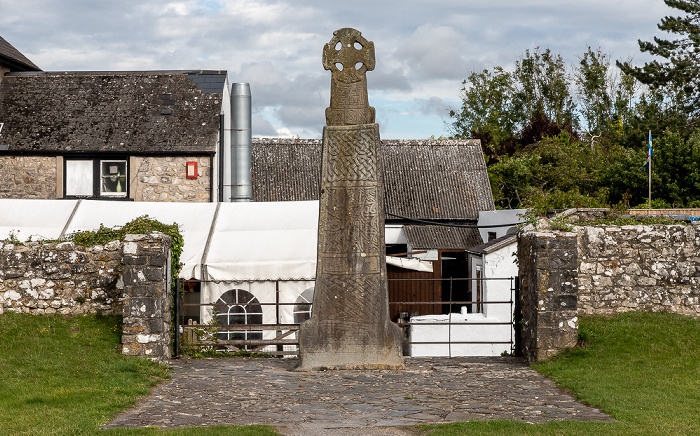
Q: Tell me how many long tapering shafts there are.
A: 1